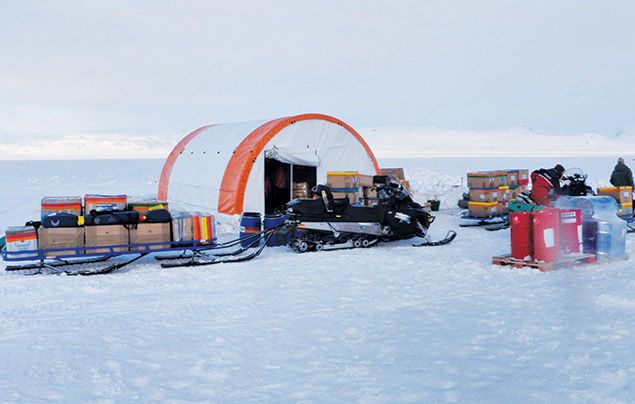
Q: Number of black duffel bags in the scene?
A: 3